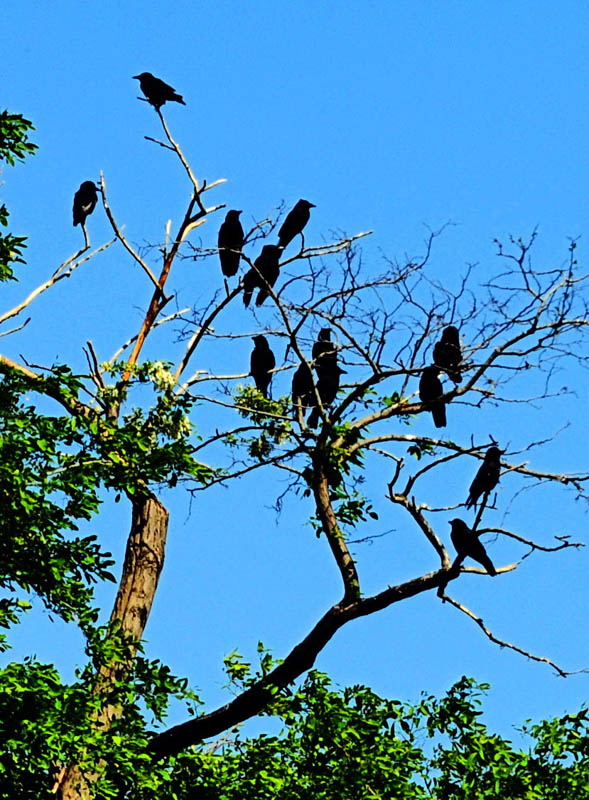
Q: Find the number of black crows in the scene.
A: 13